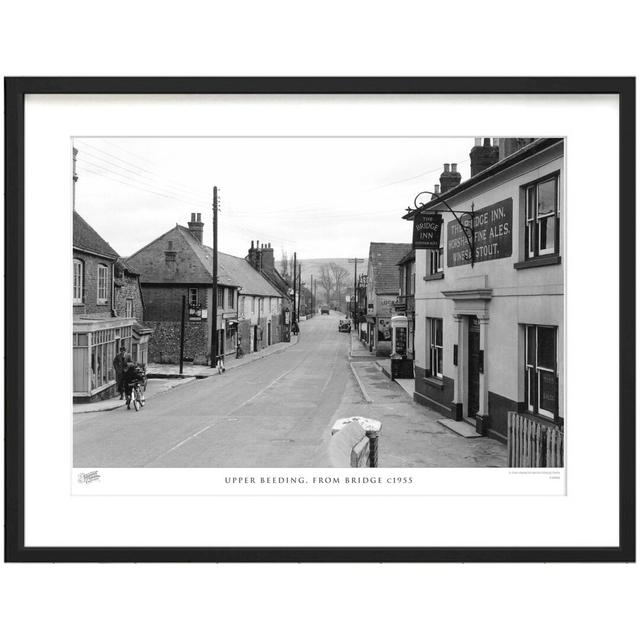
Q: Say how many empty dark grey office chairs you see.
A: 0